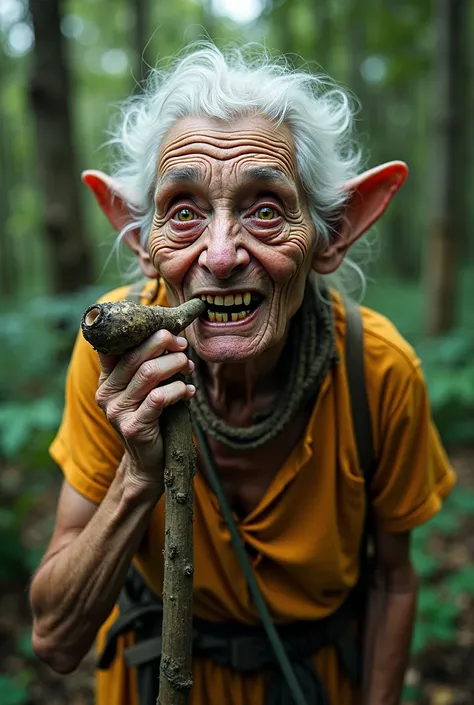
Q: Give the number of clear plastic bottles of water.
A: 0